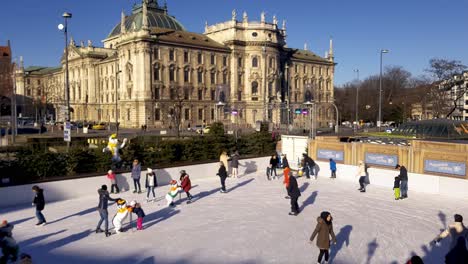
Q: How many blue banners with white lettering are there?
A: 3